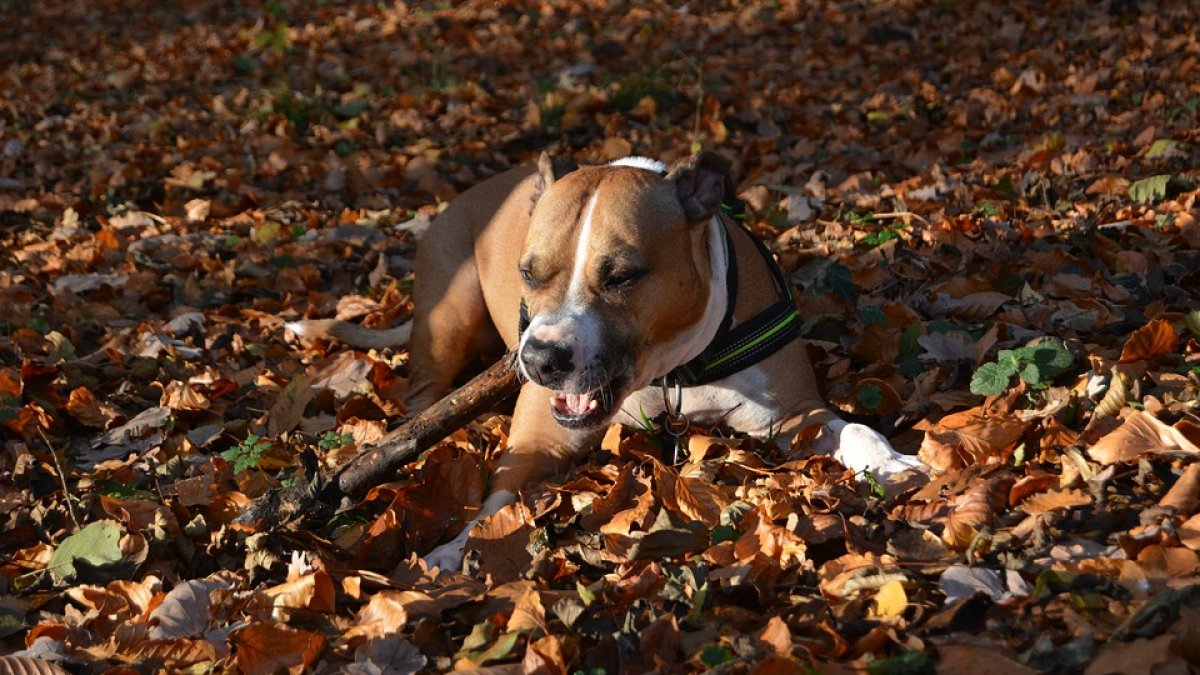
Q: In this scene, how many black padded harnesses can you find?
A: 1